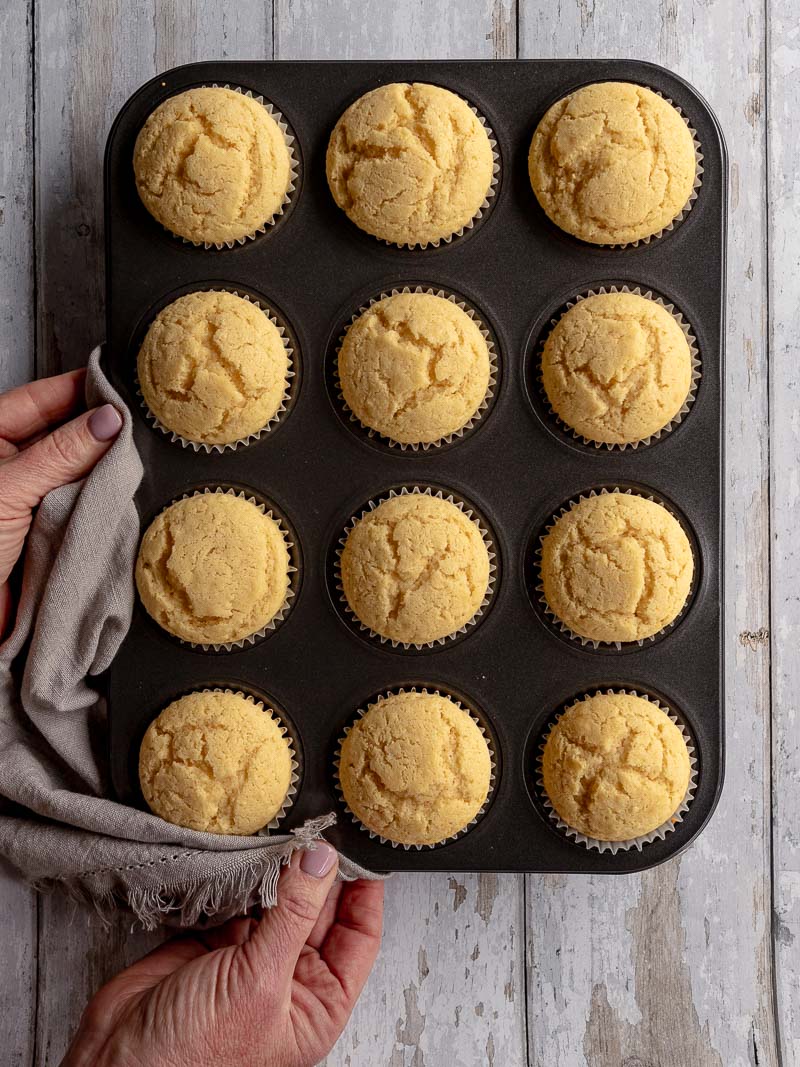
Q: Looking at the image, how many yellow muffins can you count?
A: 12